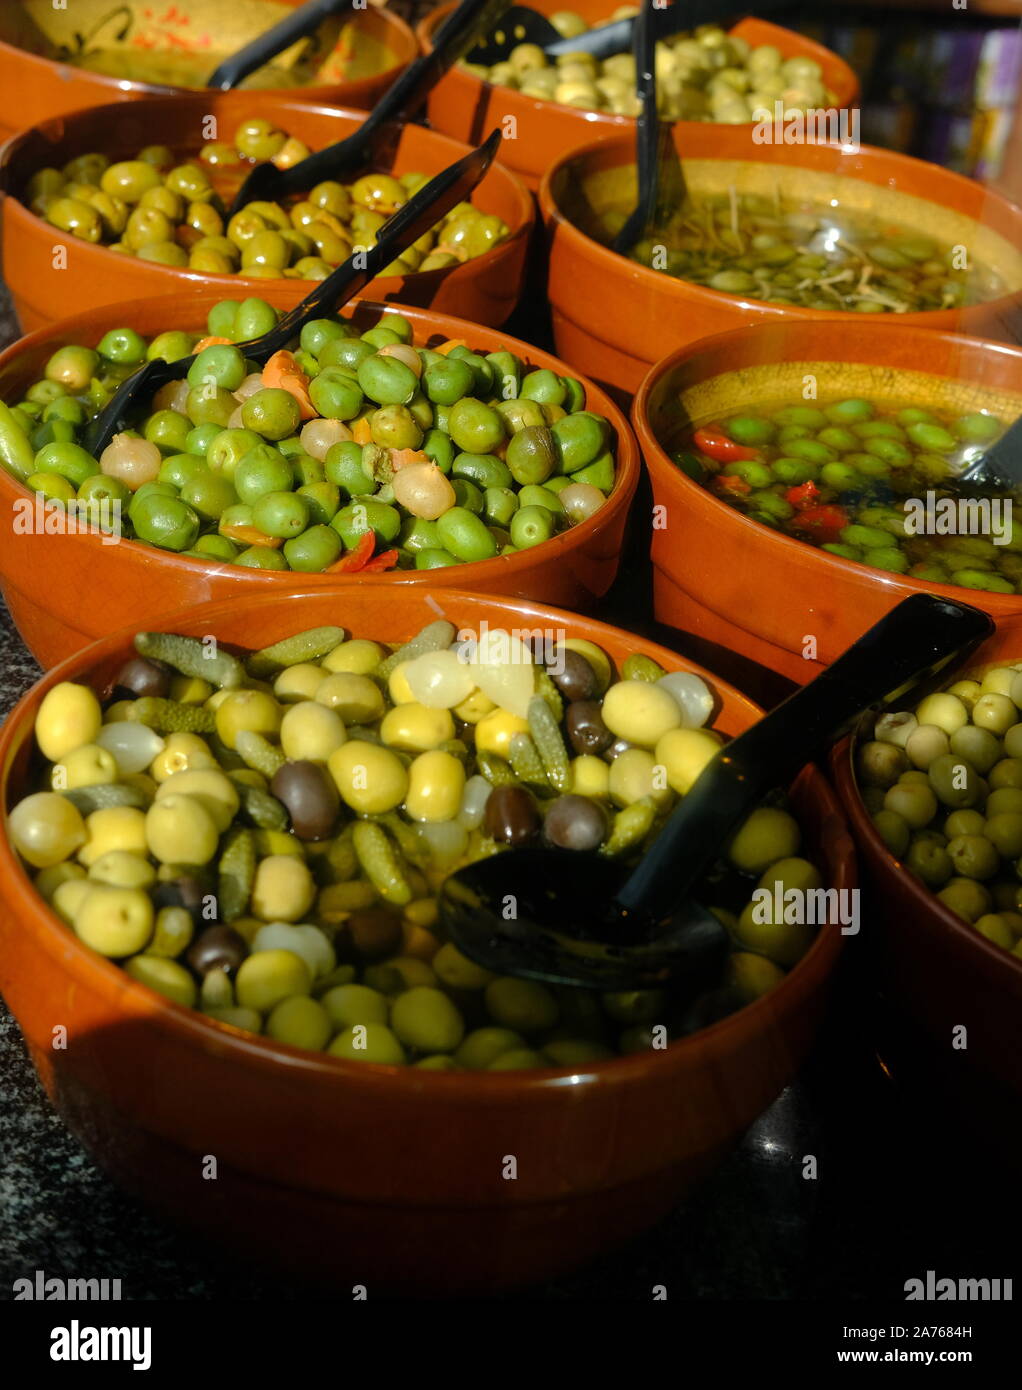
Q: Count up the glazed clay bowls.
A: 8